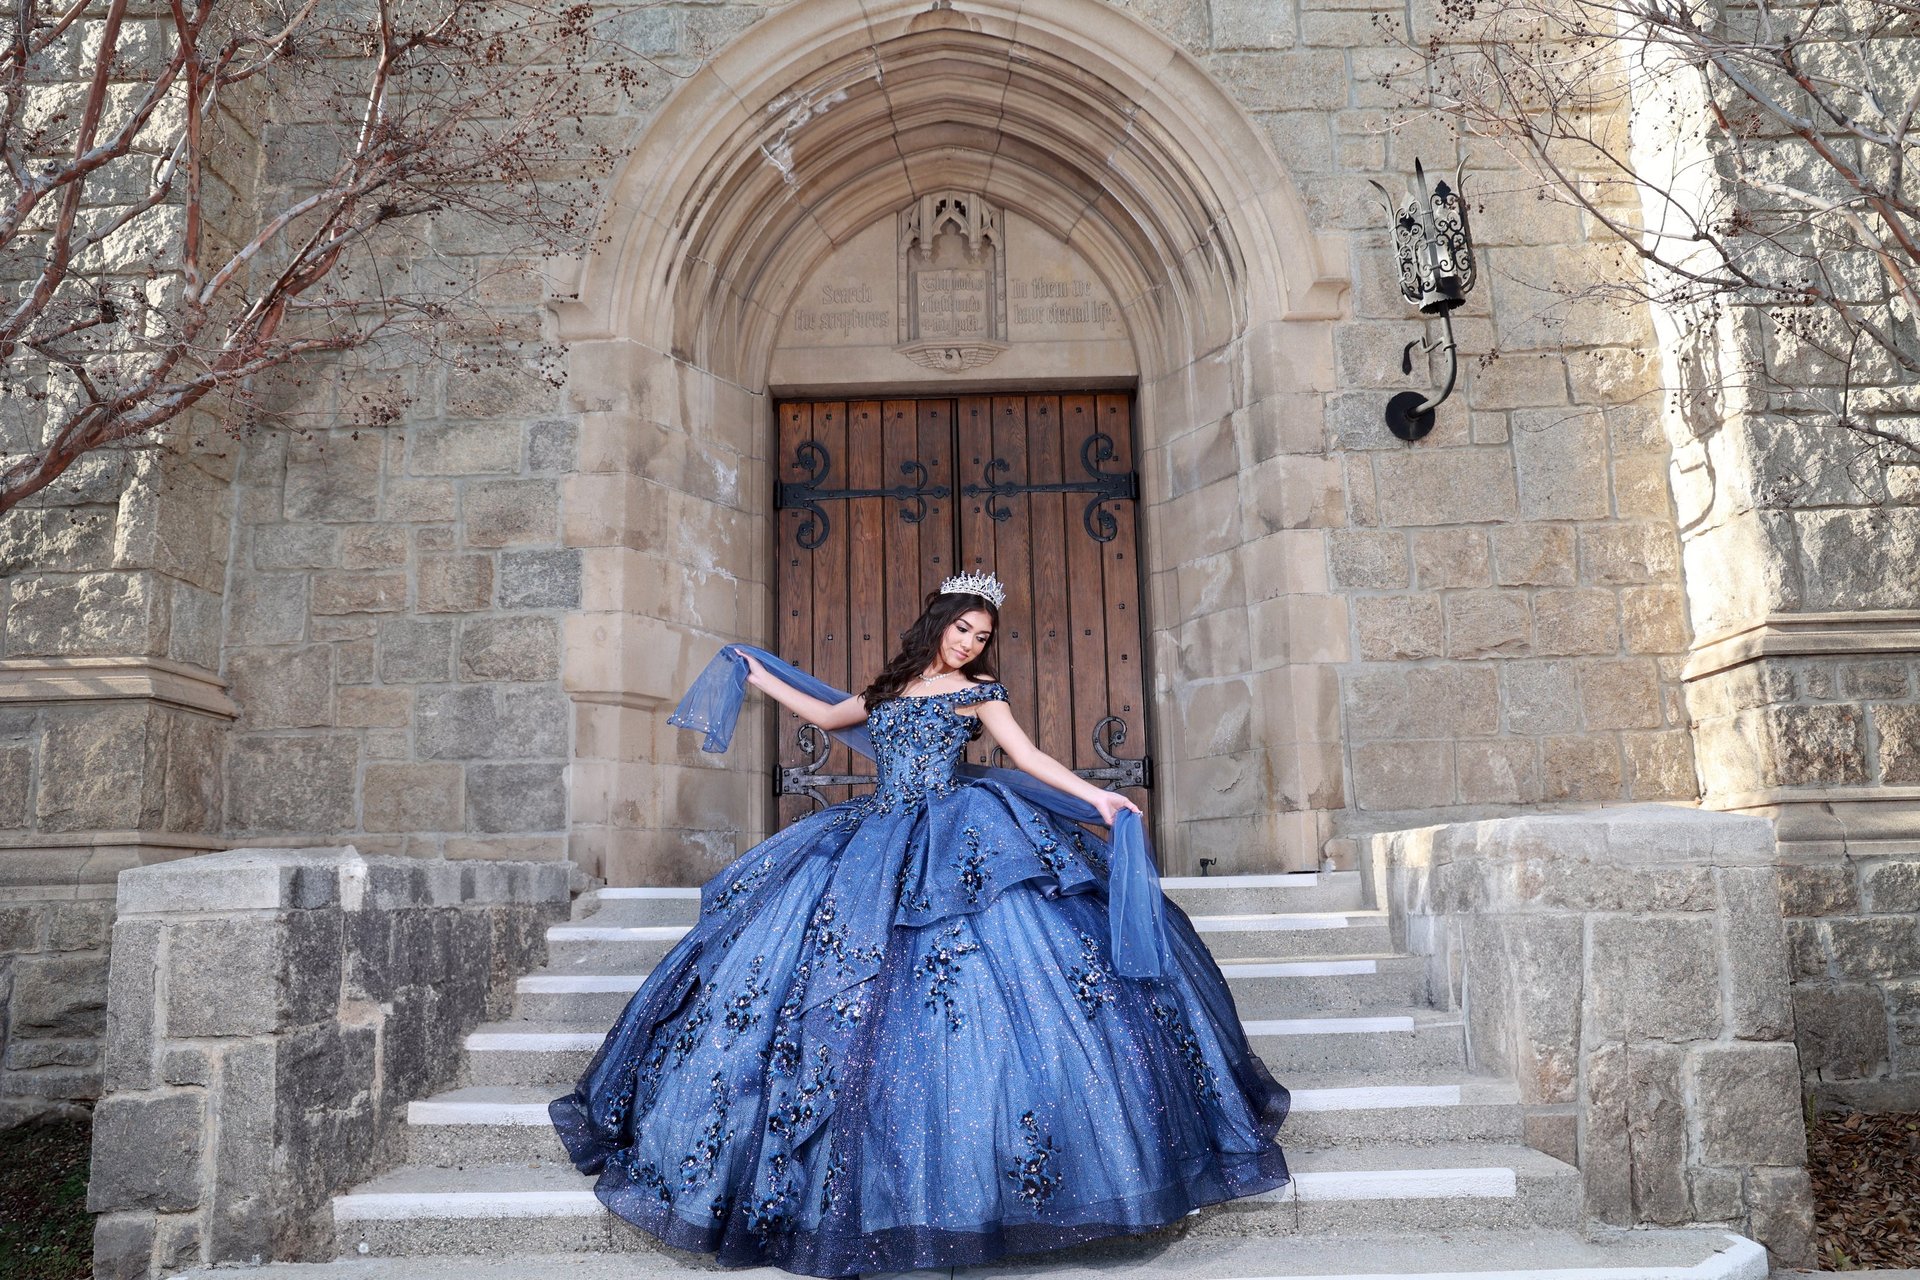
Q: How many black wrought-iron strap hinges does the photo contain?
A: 4